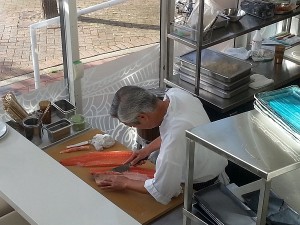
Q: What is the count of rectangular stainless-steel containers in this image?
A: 2